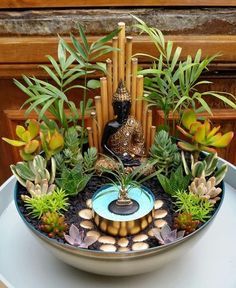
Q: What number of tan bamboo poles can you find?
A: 13